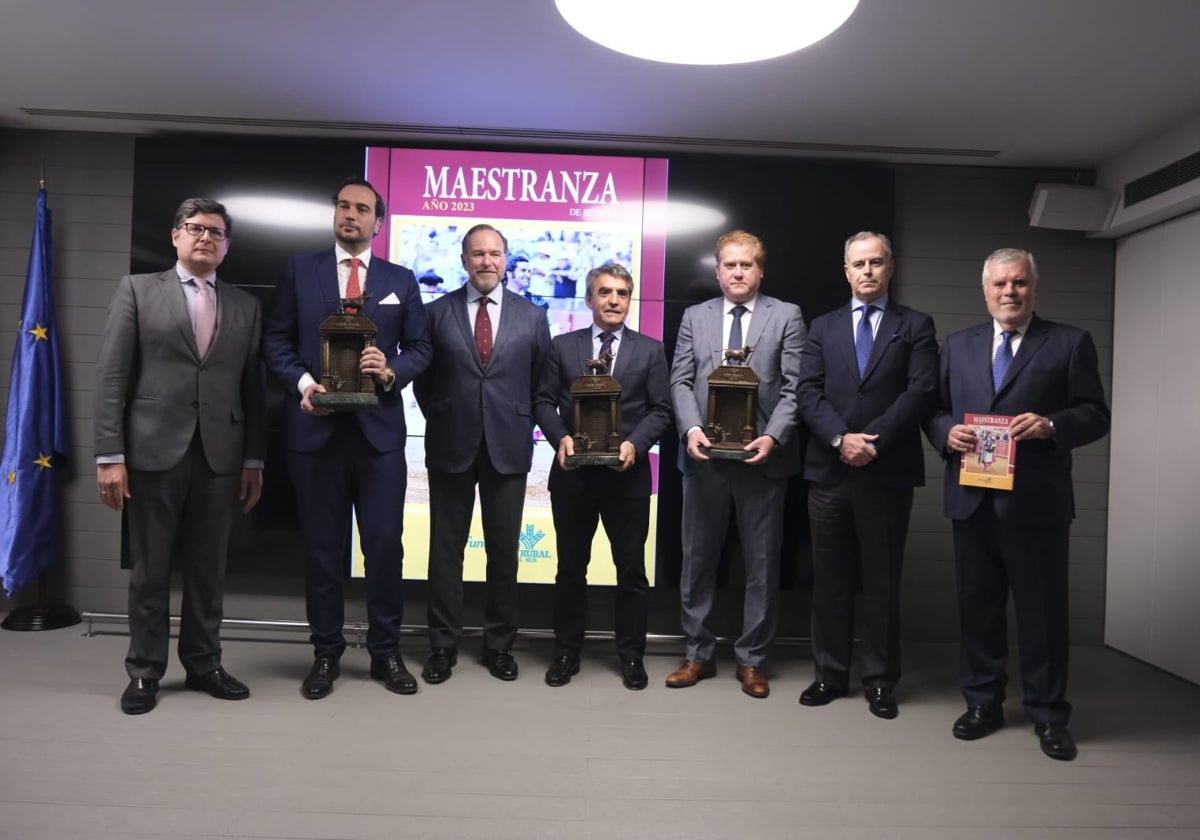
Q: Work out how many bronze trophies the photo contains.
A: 3